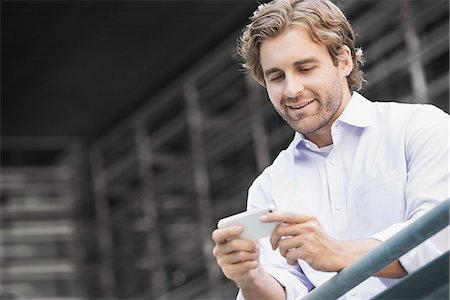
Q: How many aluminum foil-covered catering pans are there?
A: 0